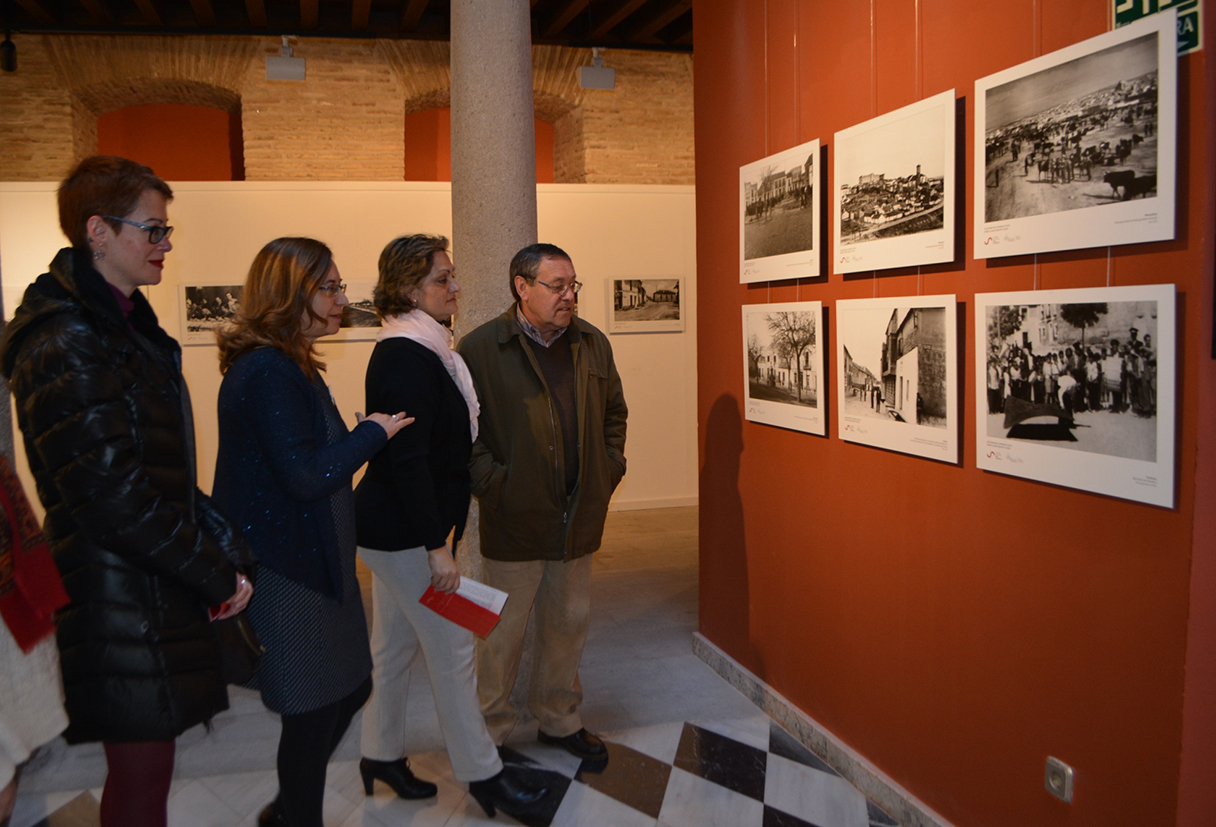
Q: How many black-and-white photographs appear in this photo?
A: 9